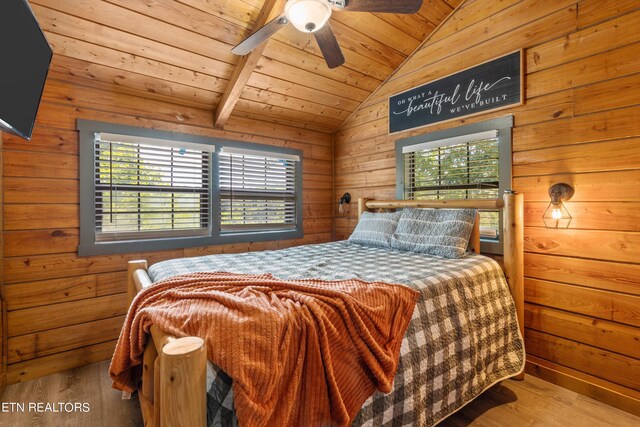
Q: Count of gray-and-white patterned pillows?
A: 2